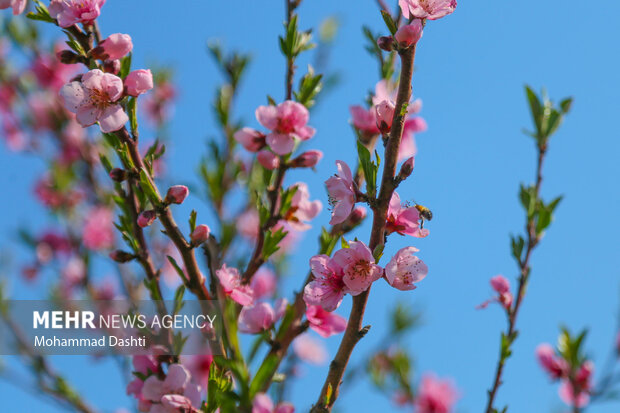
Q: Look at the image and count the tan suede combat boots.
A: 0